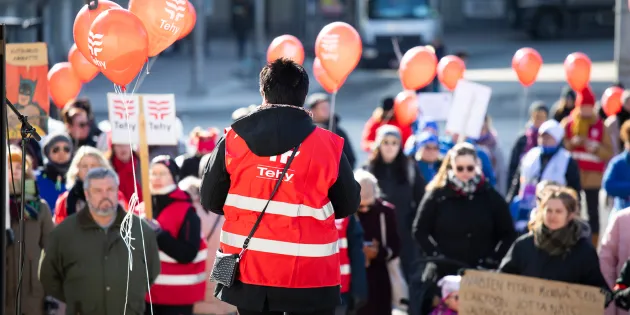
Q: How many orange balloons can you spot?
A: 15